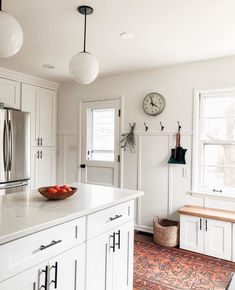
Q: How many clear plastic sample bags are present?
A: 0